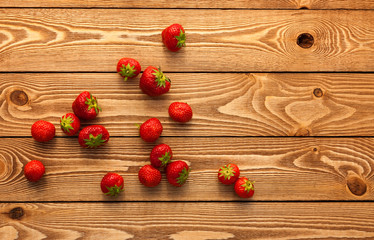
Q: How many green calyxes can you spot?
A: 11